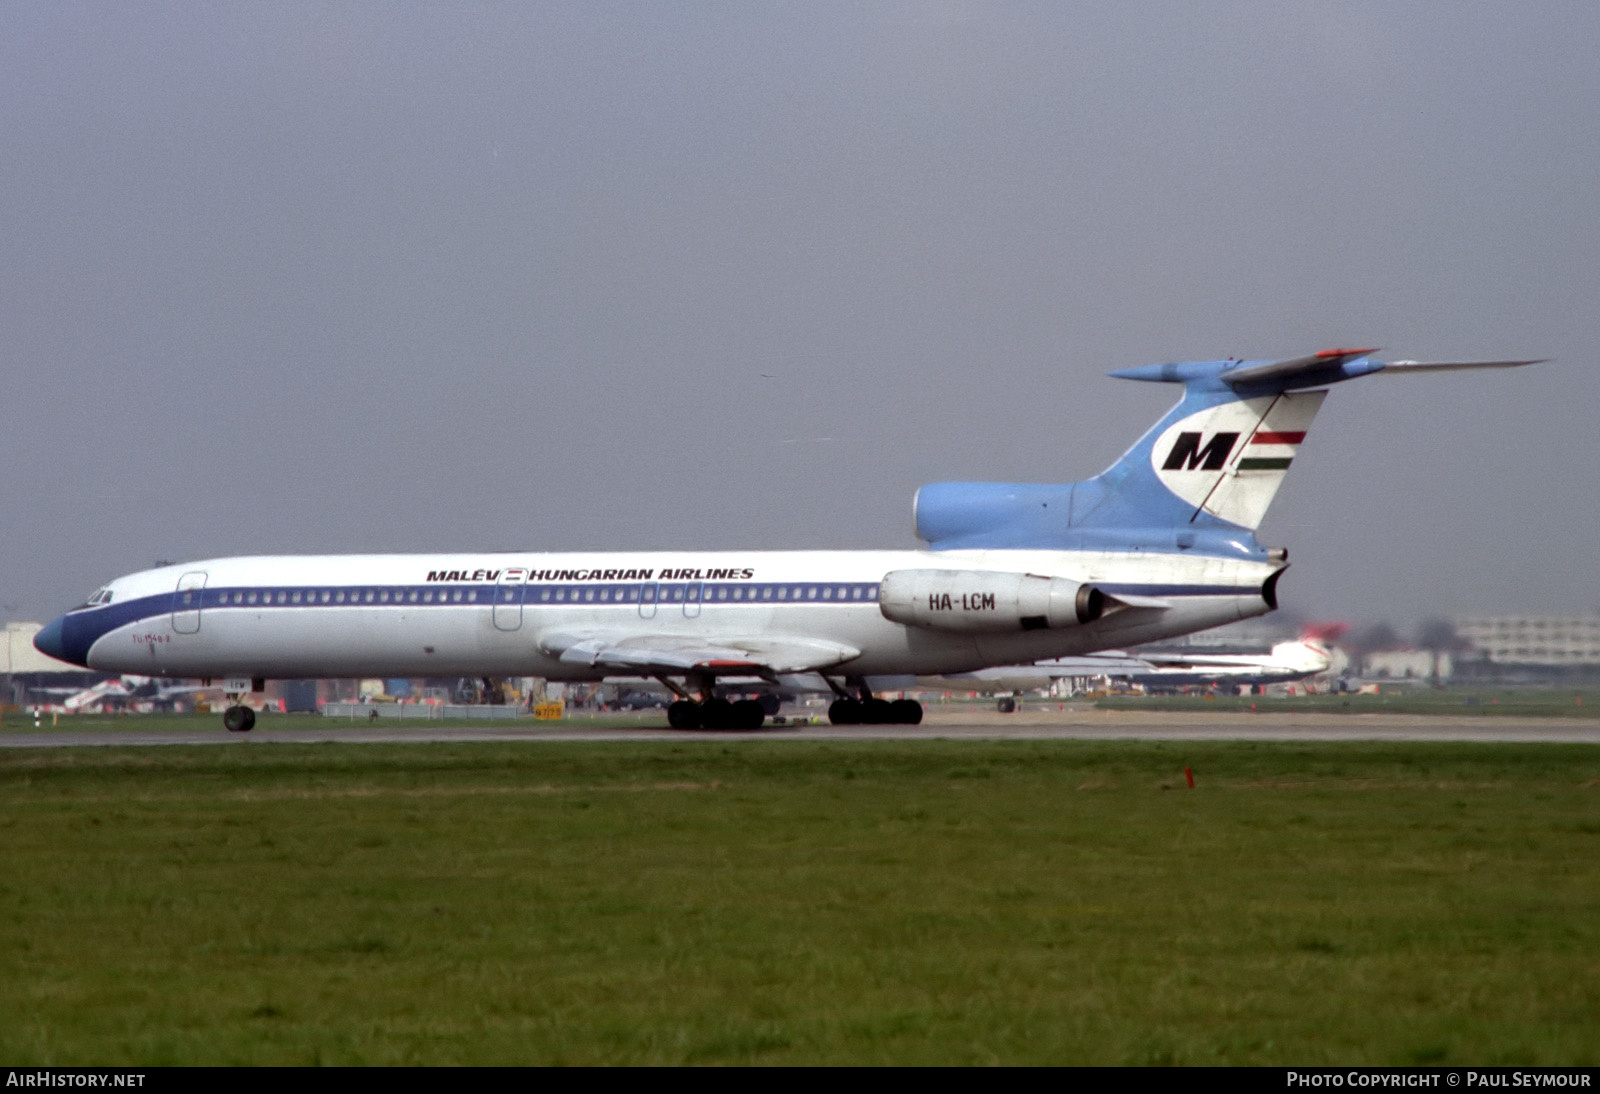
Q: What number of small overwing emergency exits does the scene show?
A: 2